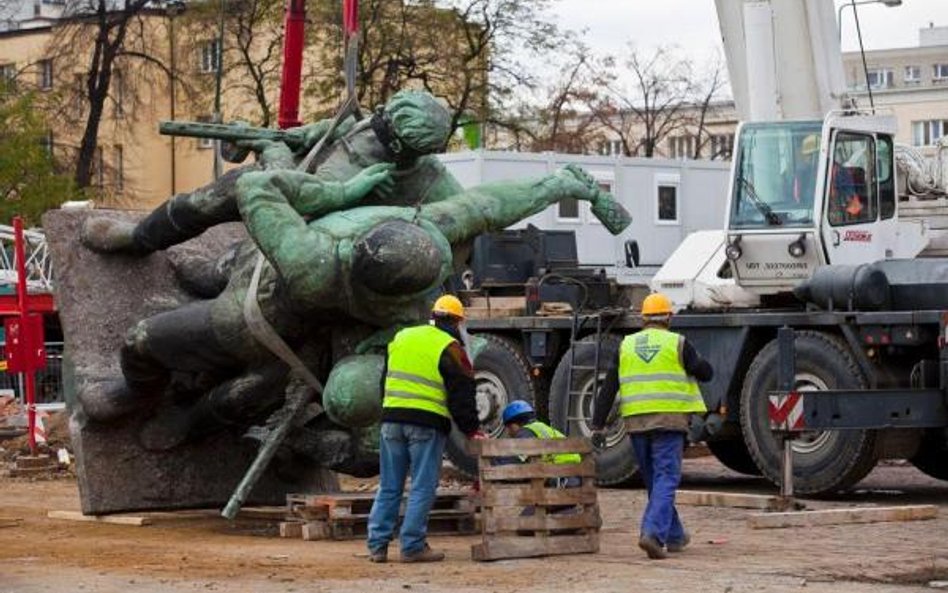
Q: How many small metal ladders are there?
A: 1